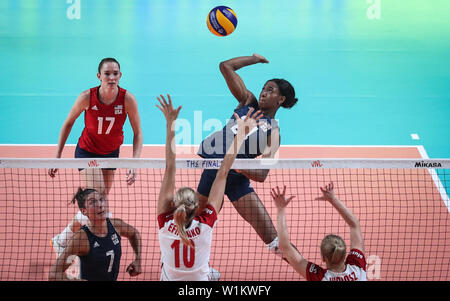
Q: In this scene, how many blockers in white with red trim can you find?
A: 2